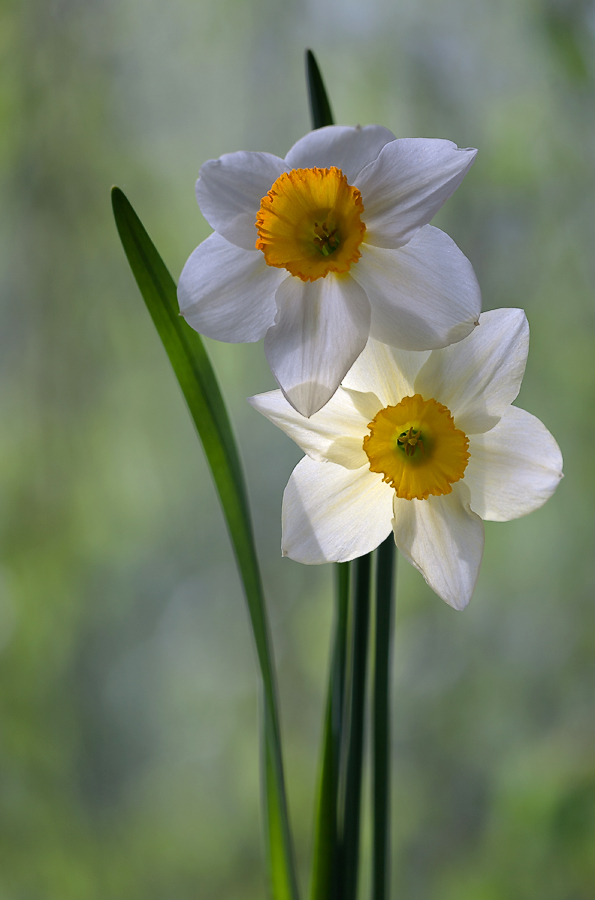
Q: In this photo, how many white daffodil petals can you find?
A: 12